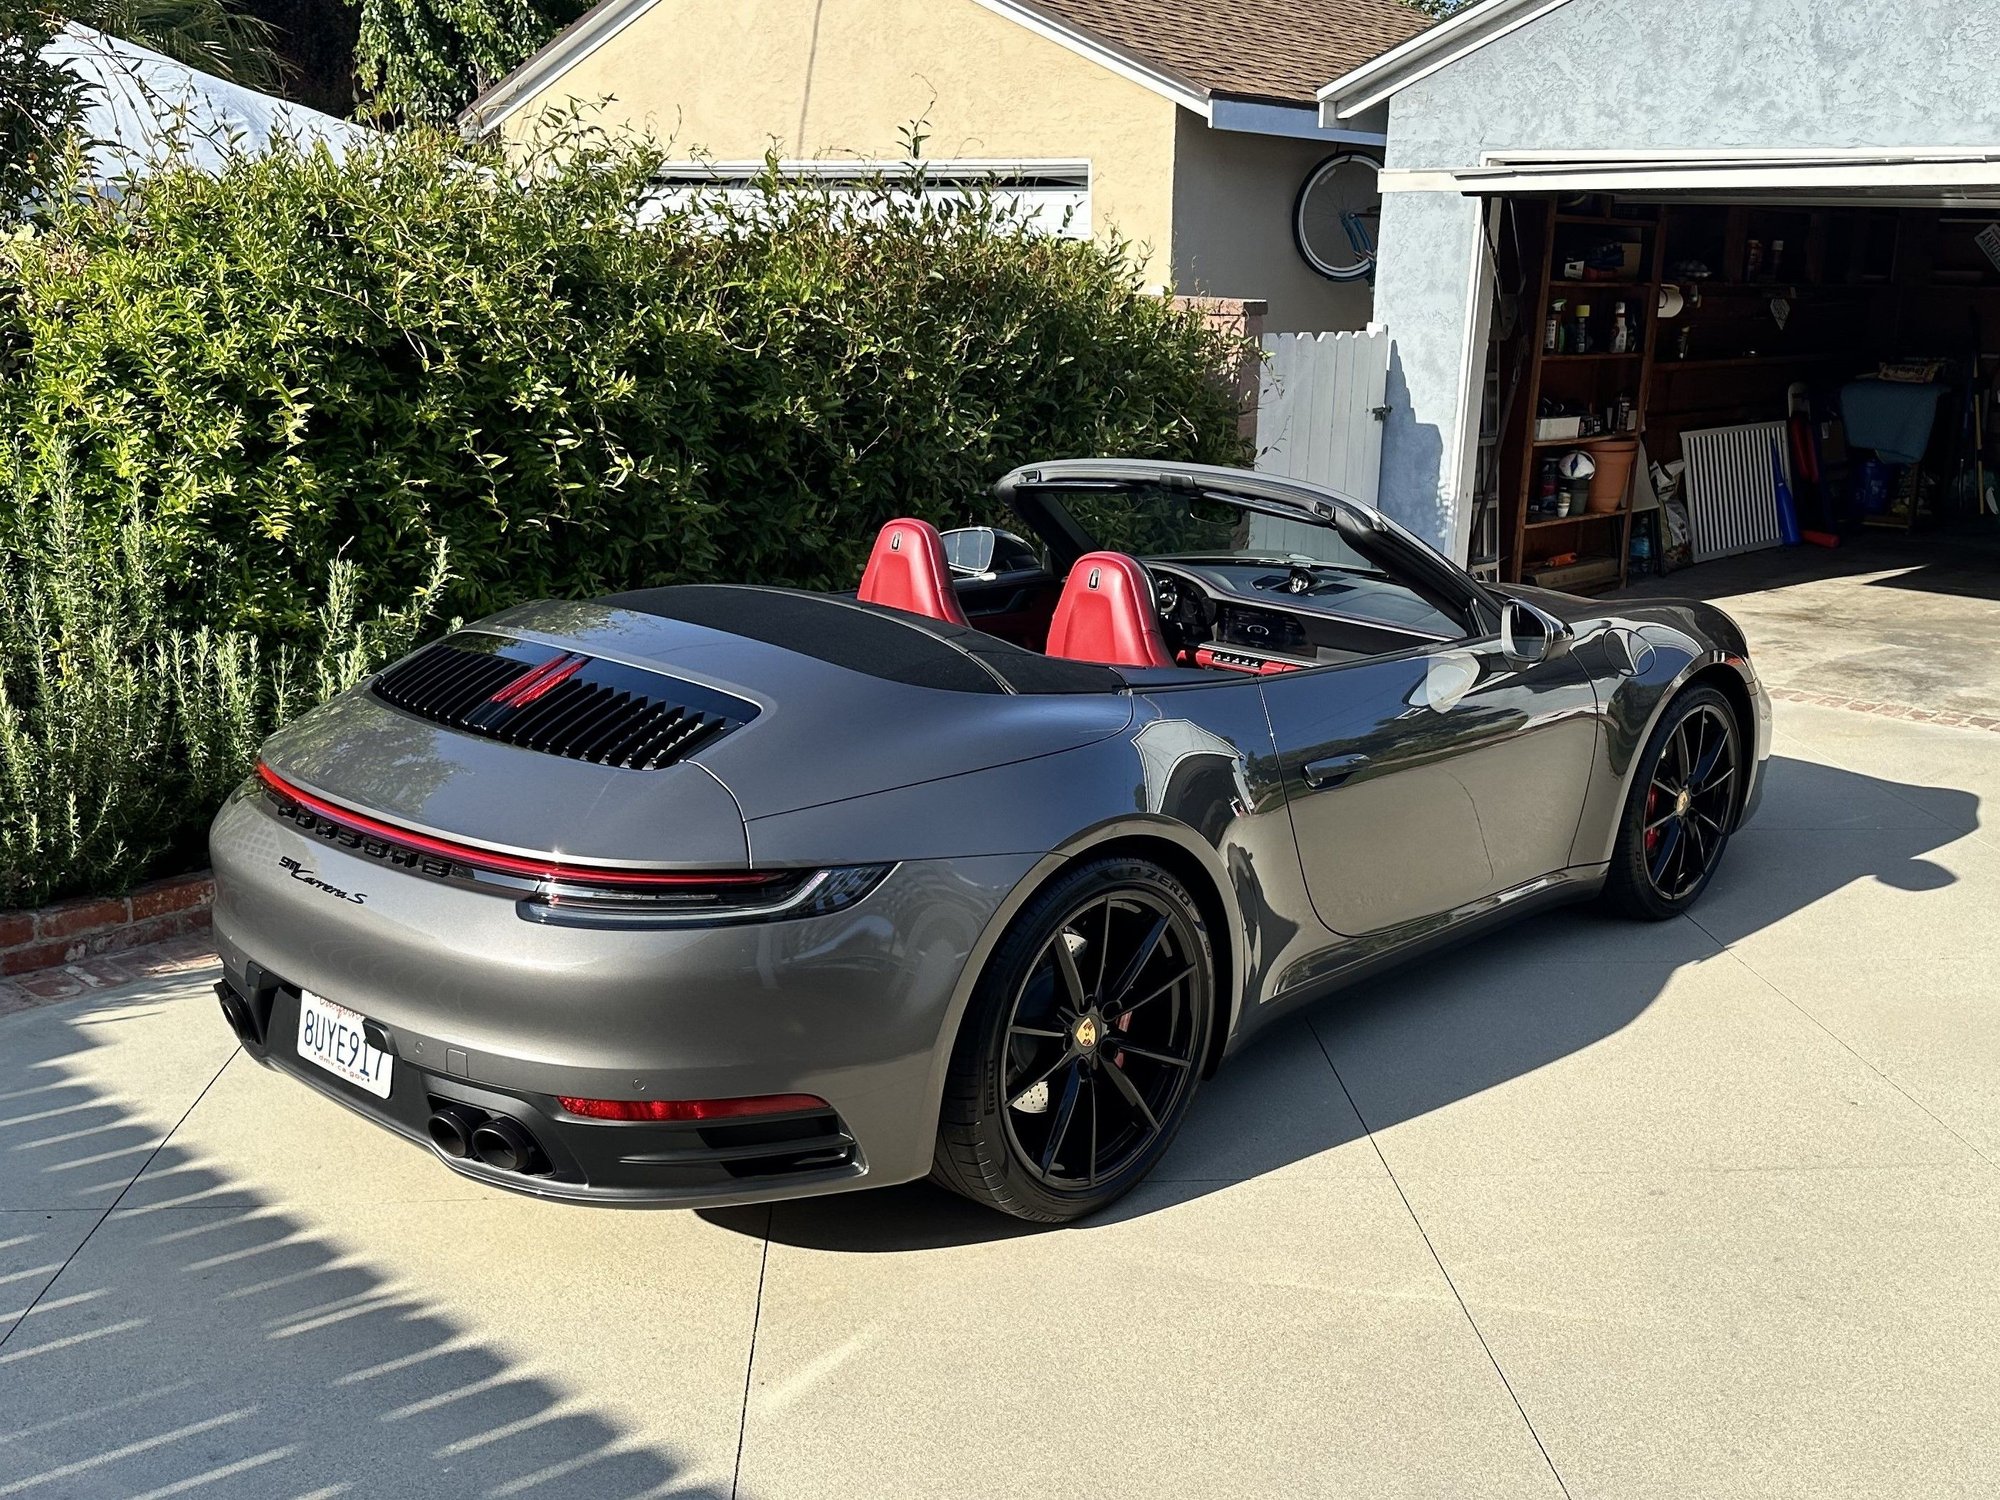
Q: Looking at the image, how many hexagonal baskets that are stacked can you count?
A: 0